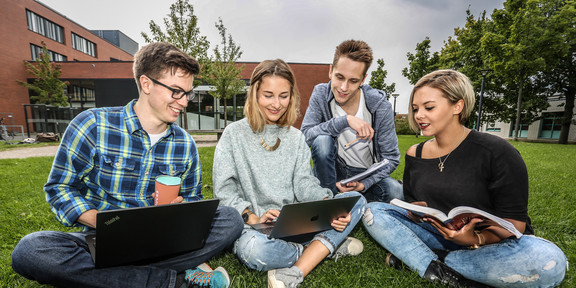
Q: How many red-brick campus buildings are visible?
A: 1